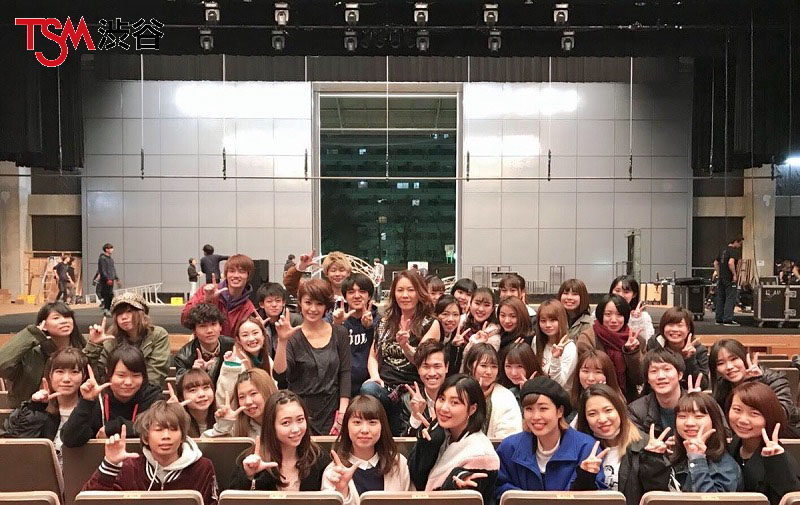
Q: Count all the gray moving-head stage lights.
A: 12